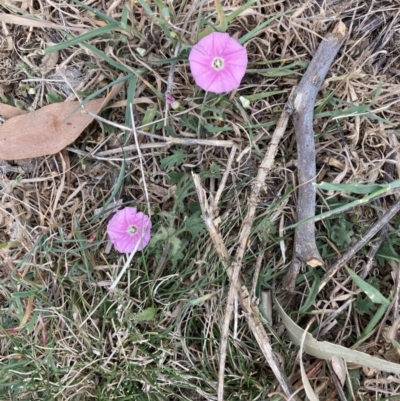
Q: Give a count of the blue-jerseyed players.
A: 0